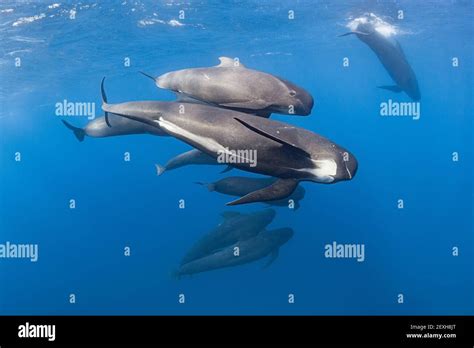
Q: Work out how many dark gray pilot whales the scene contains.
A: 8